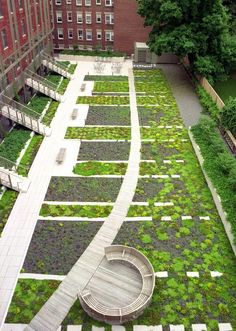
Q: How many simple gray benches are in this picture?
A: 3